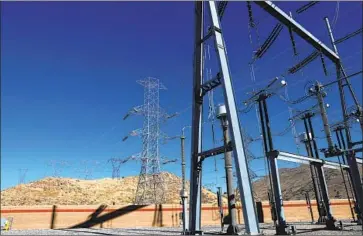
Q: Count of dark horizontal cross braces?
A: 3